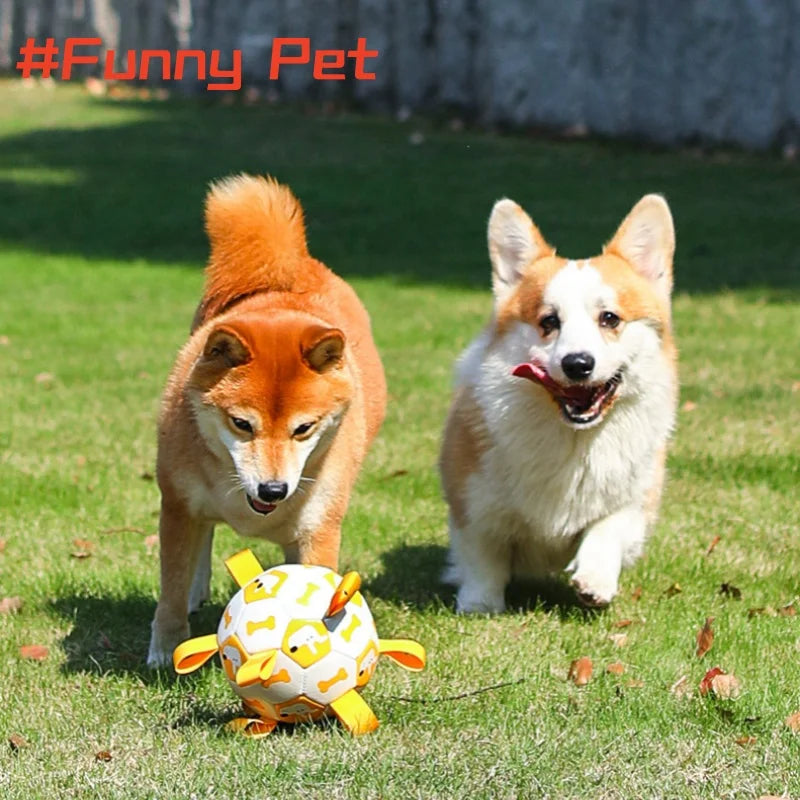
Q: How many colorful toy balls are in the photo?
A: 1